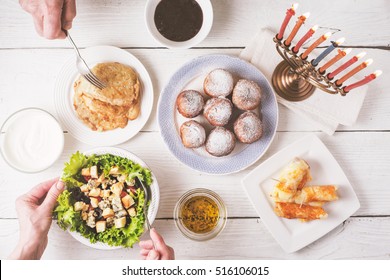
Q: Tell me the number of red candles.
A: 4